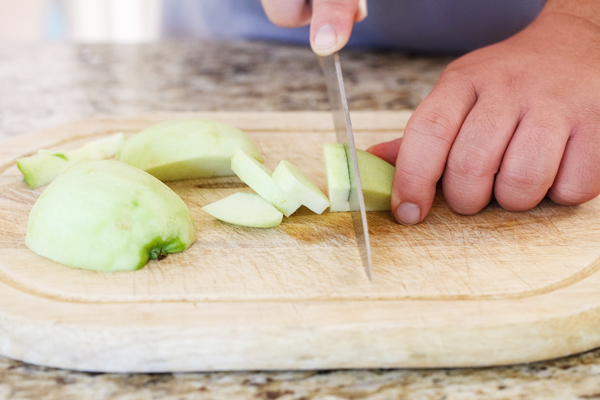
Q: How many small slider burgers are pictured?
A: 0